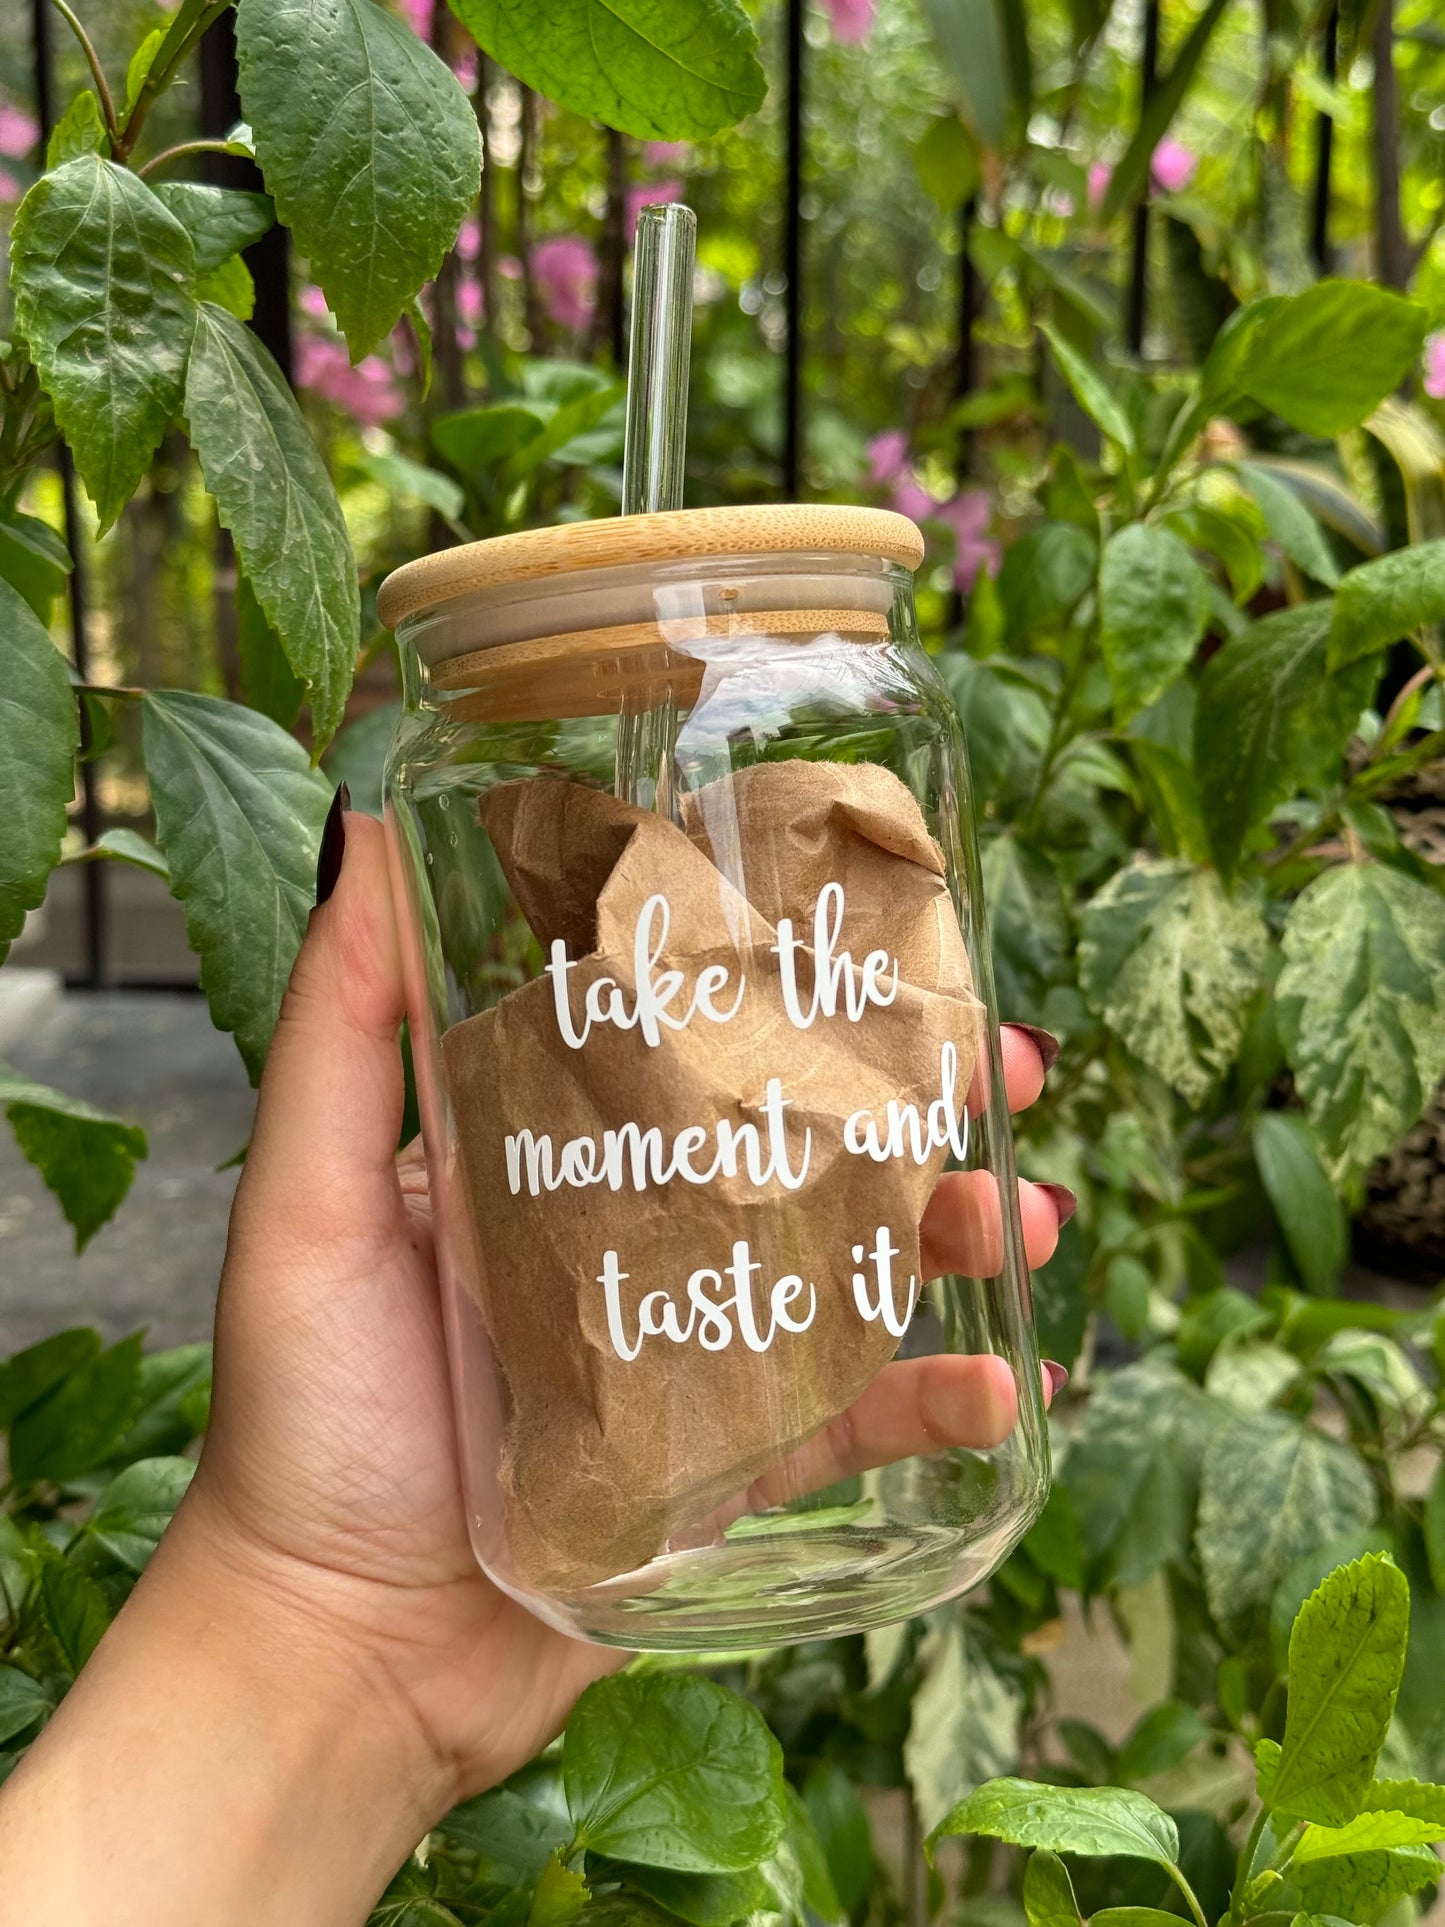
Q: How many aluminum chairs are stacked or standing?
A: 0